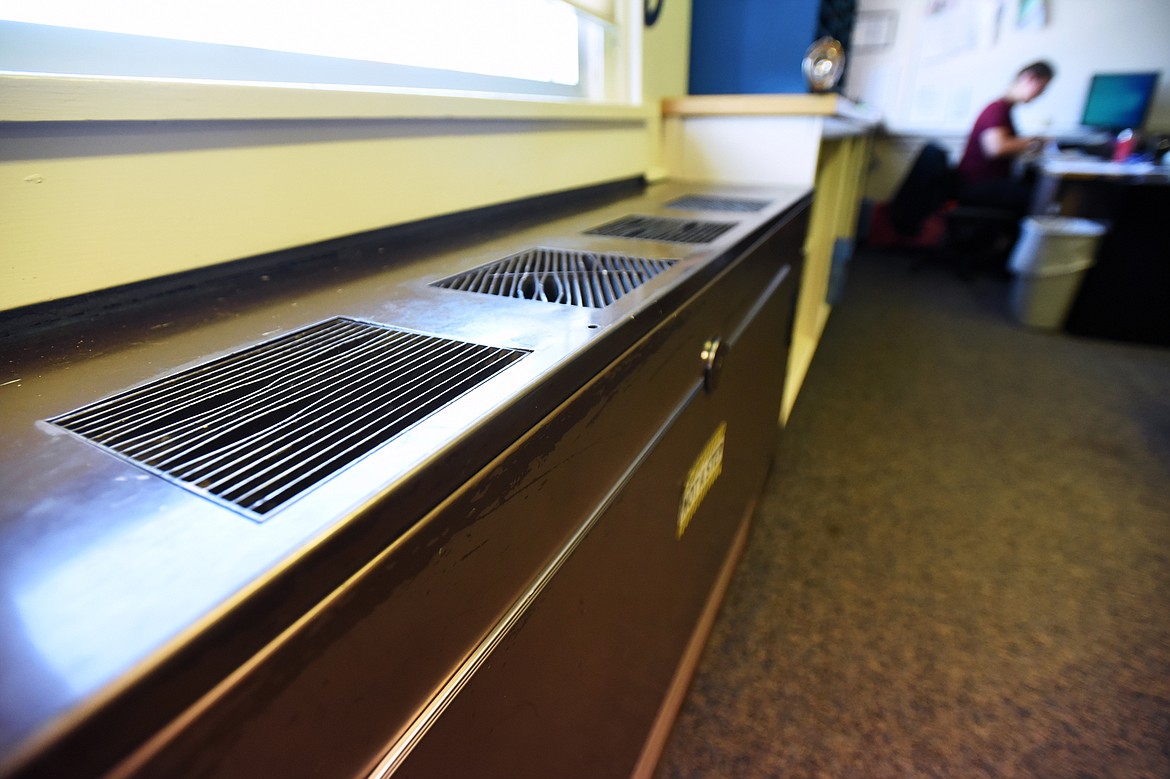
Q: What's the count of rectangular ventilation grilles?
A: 4